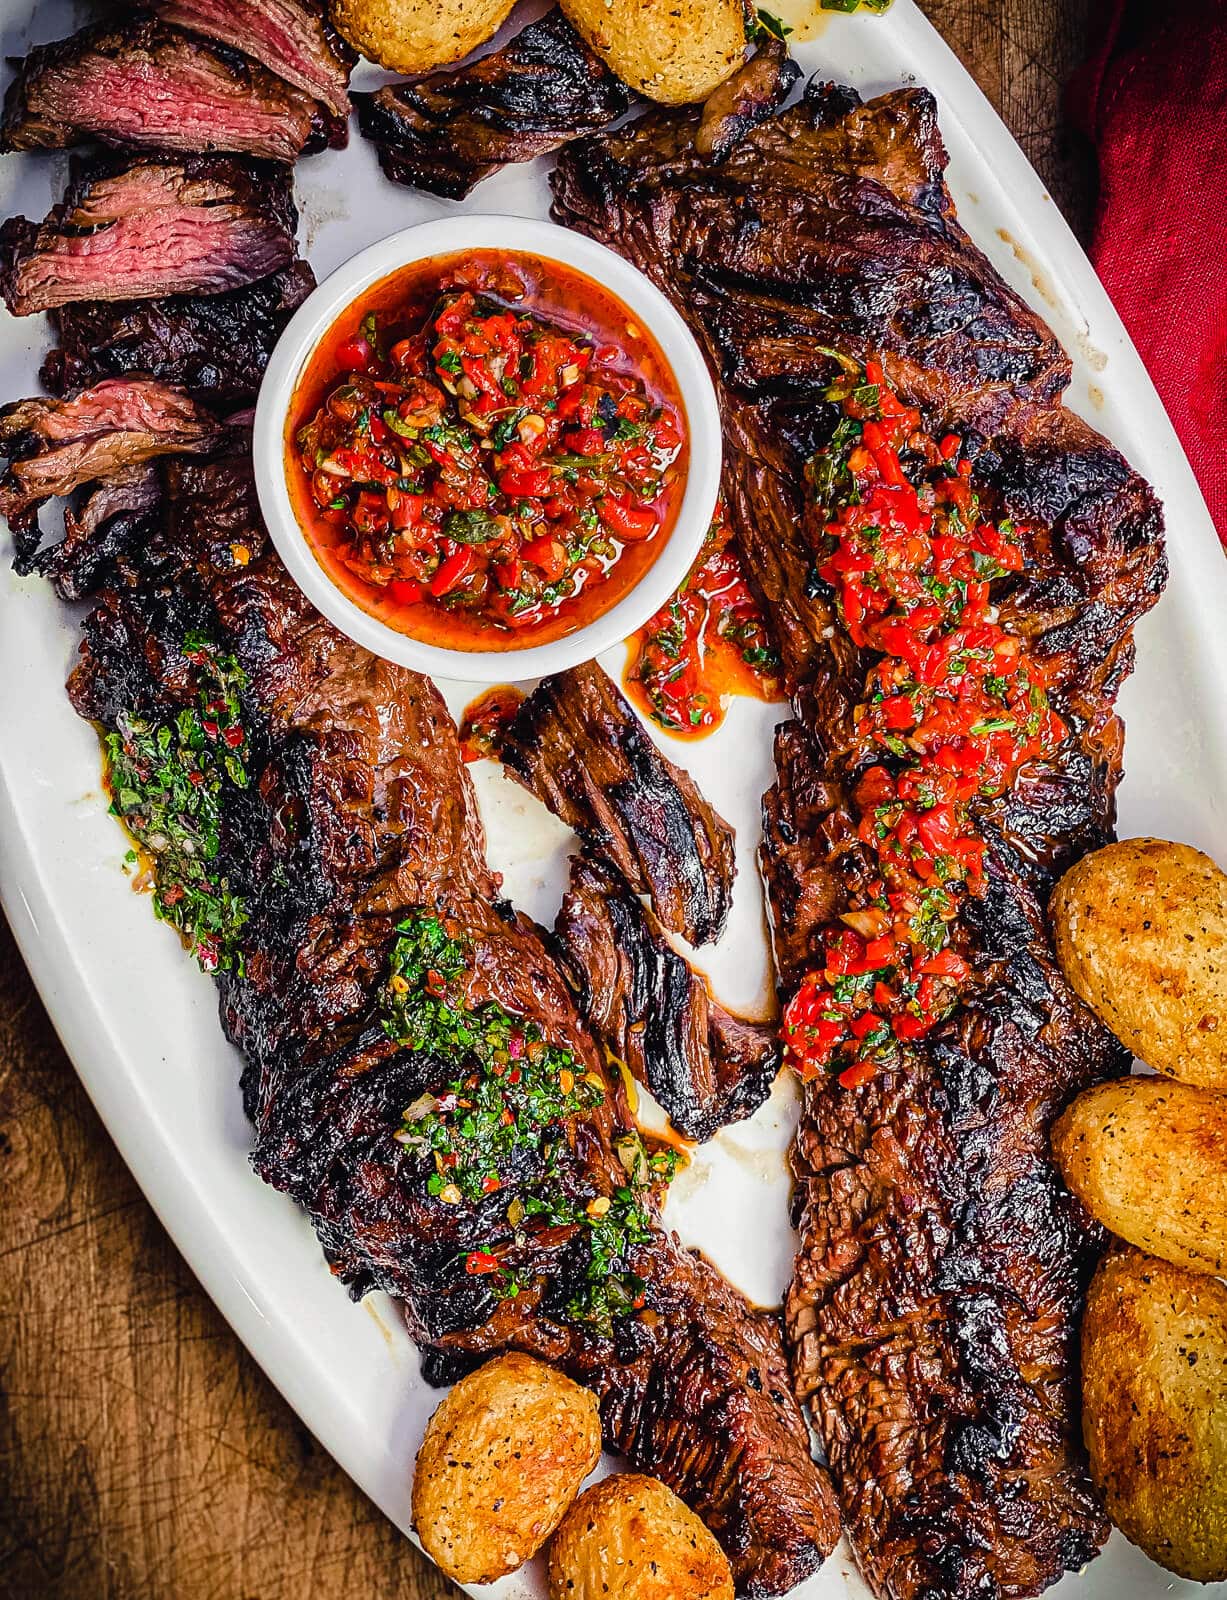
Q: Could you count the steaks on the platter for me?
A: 2